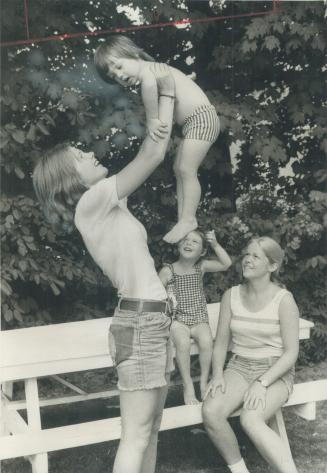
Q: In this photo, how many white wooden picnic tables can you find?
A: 1